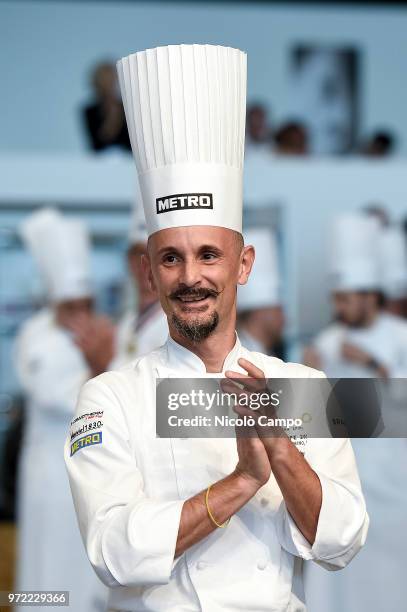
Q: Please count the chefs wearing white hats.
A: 6